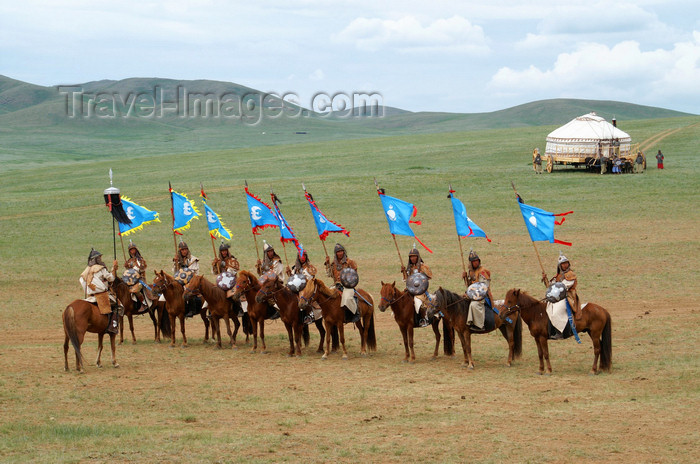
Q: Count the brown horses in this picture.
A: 10